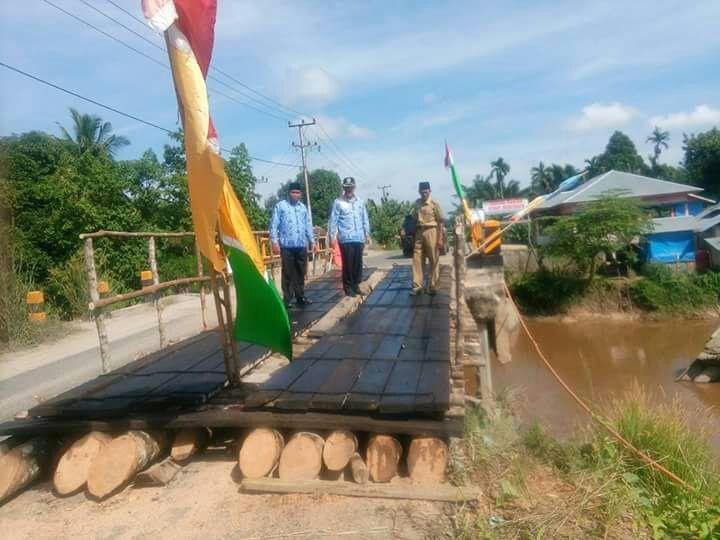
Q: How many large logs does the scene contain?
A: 9